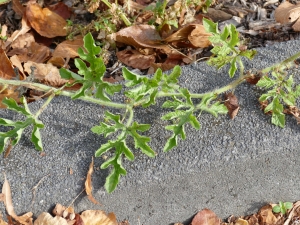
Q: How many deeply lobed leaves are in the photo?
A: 7